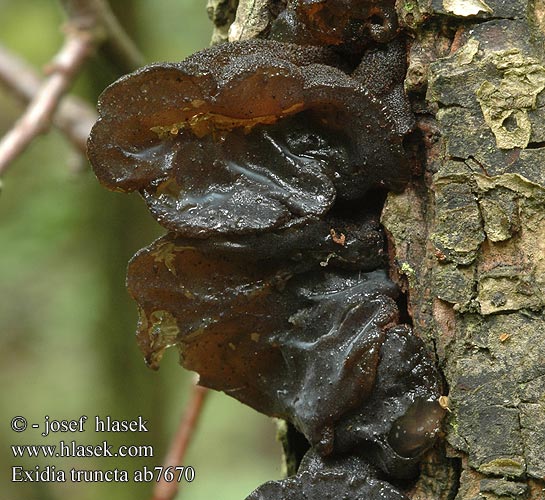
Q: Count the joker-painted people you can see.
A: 0